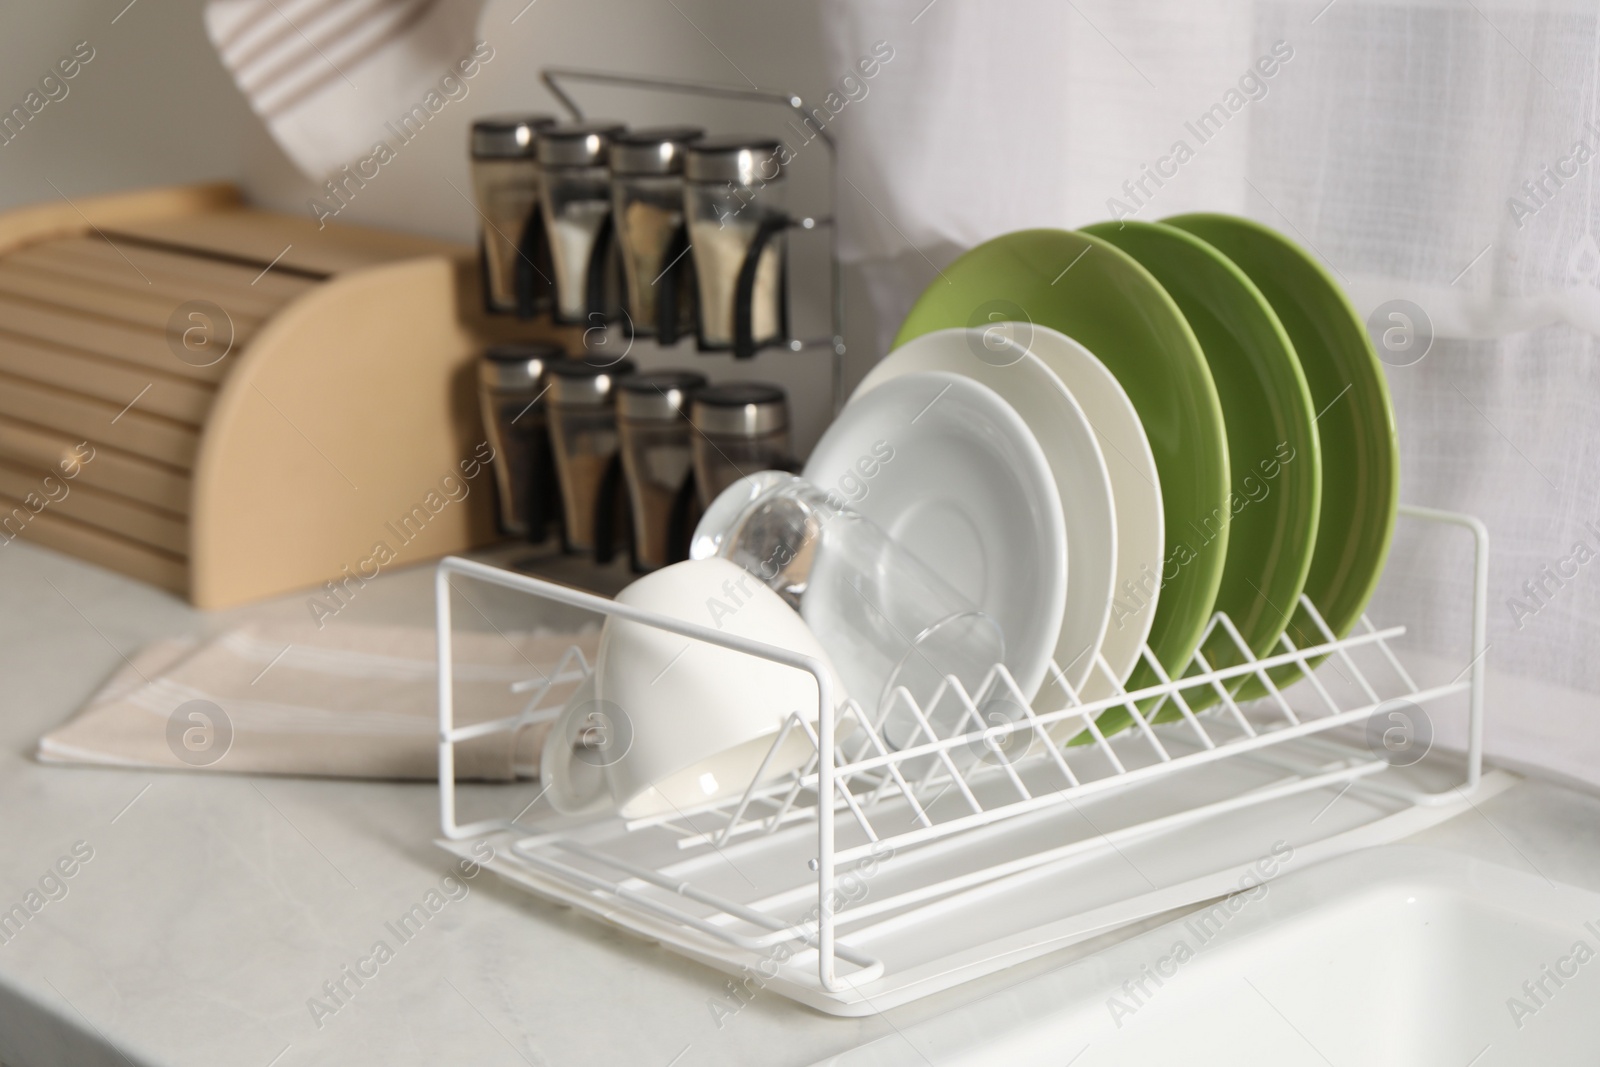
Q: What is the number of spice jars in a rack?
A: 8